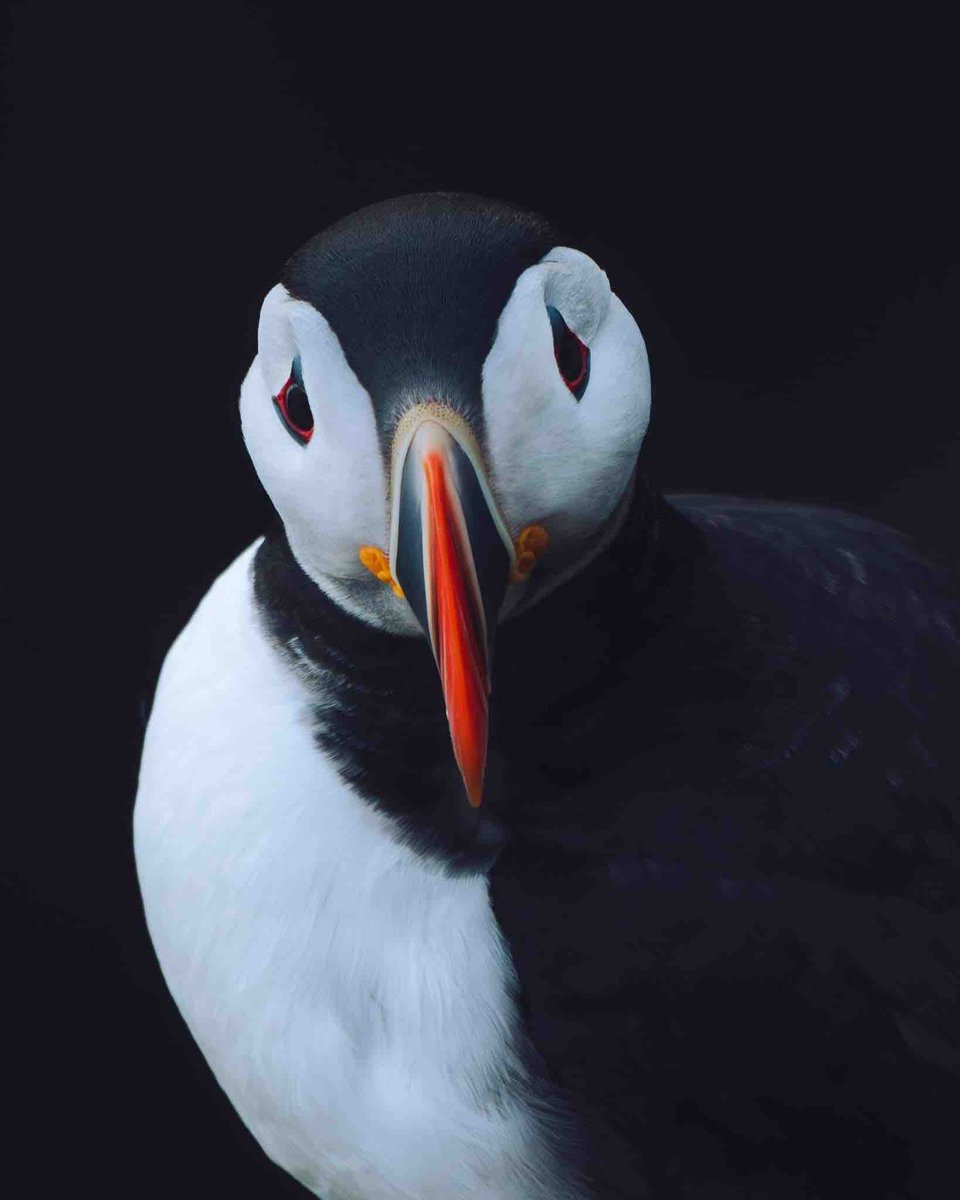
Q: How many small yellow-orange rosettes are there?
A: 2